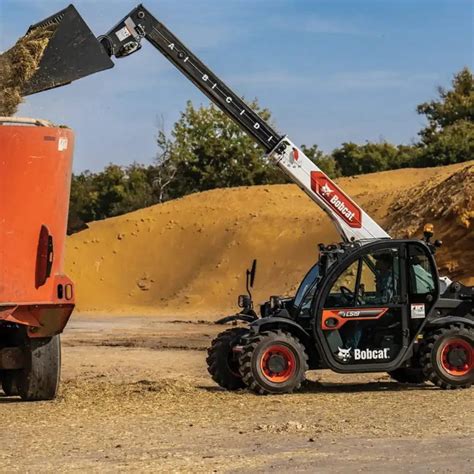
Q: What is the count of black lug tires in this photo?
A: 4